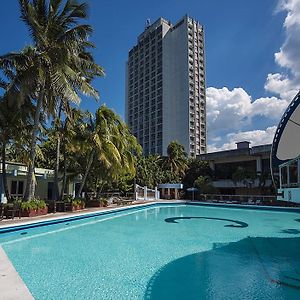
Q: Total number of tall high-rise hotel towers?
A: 1